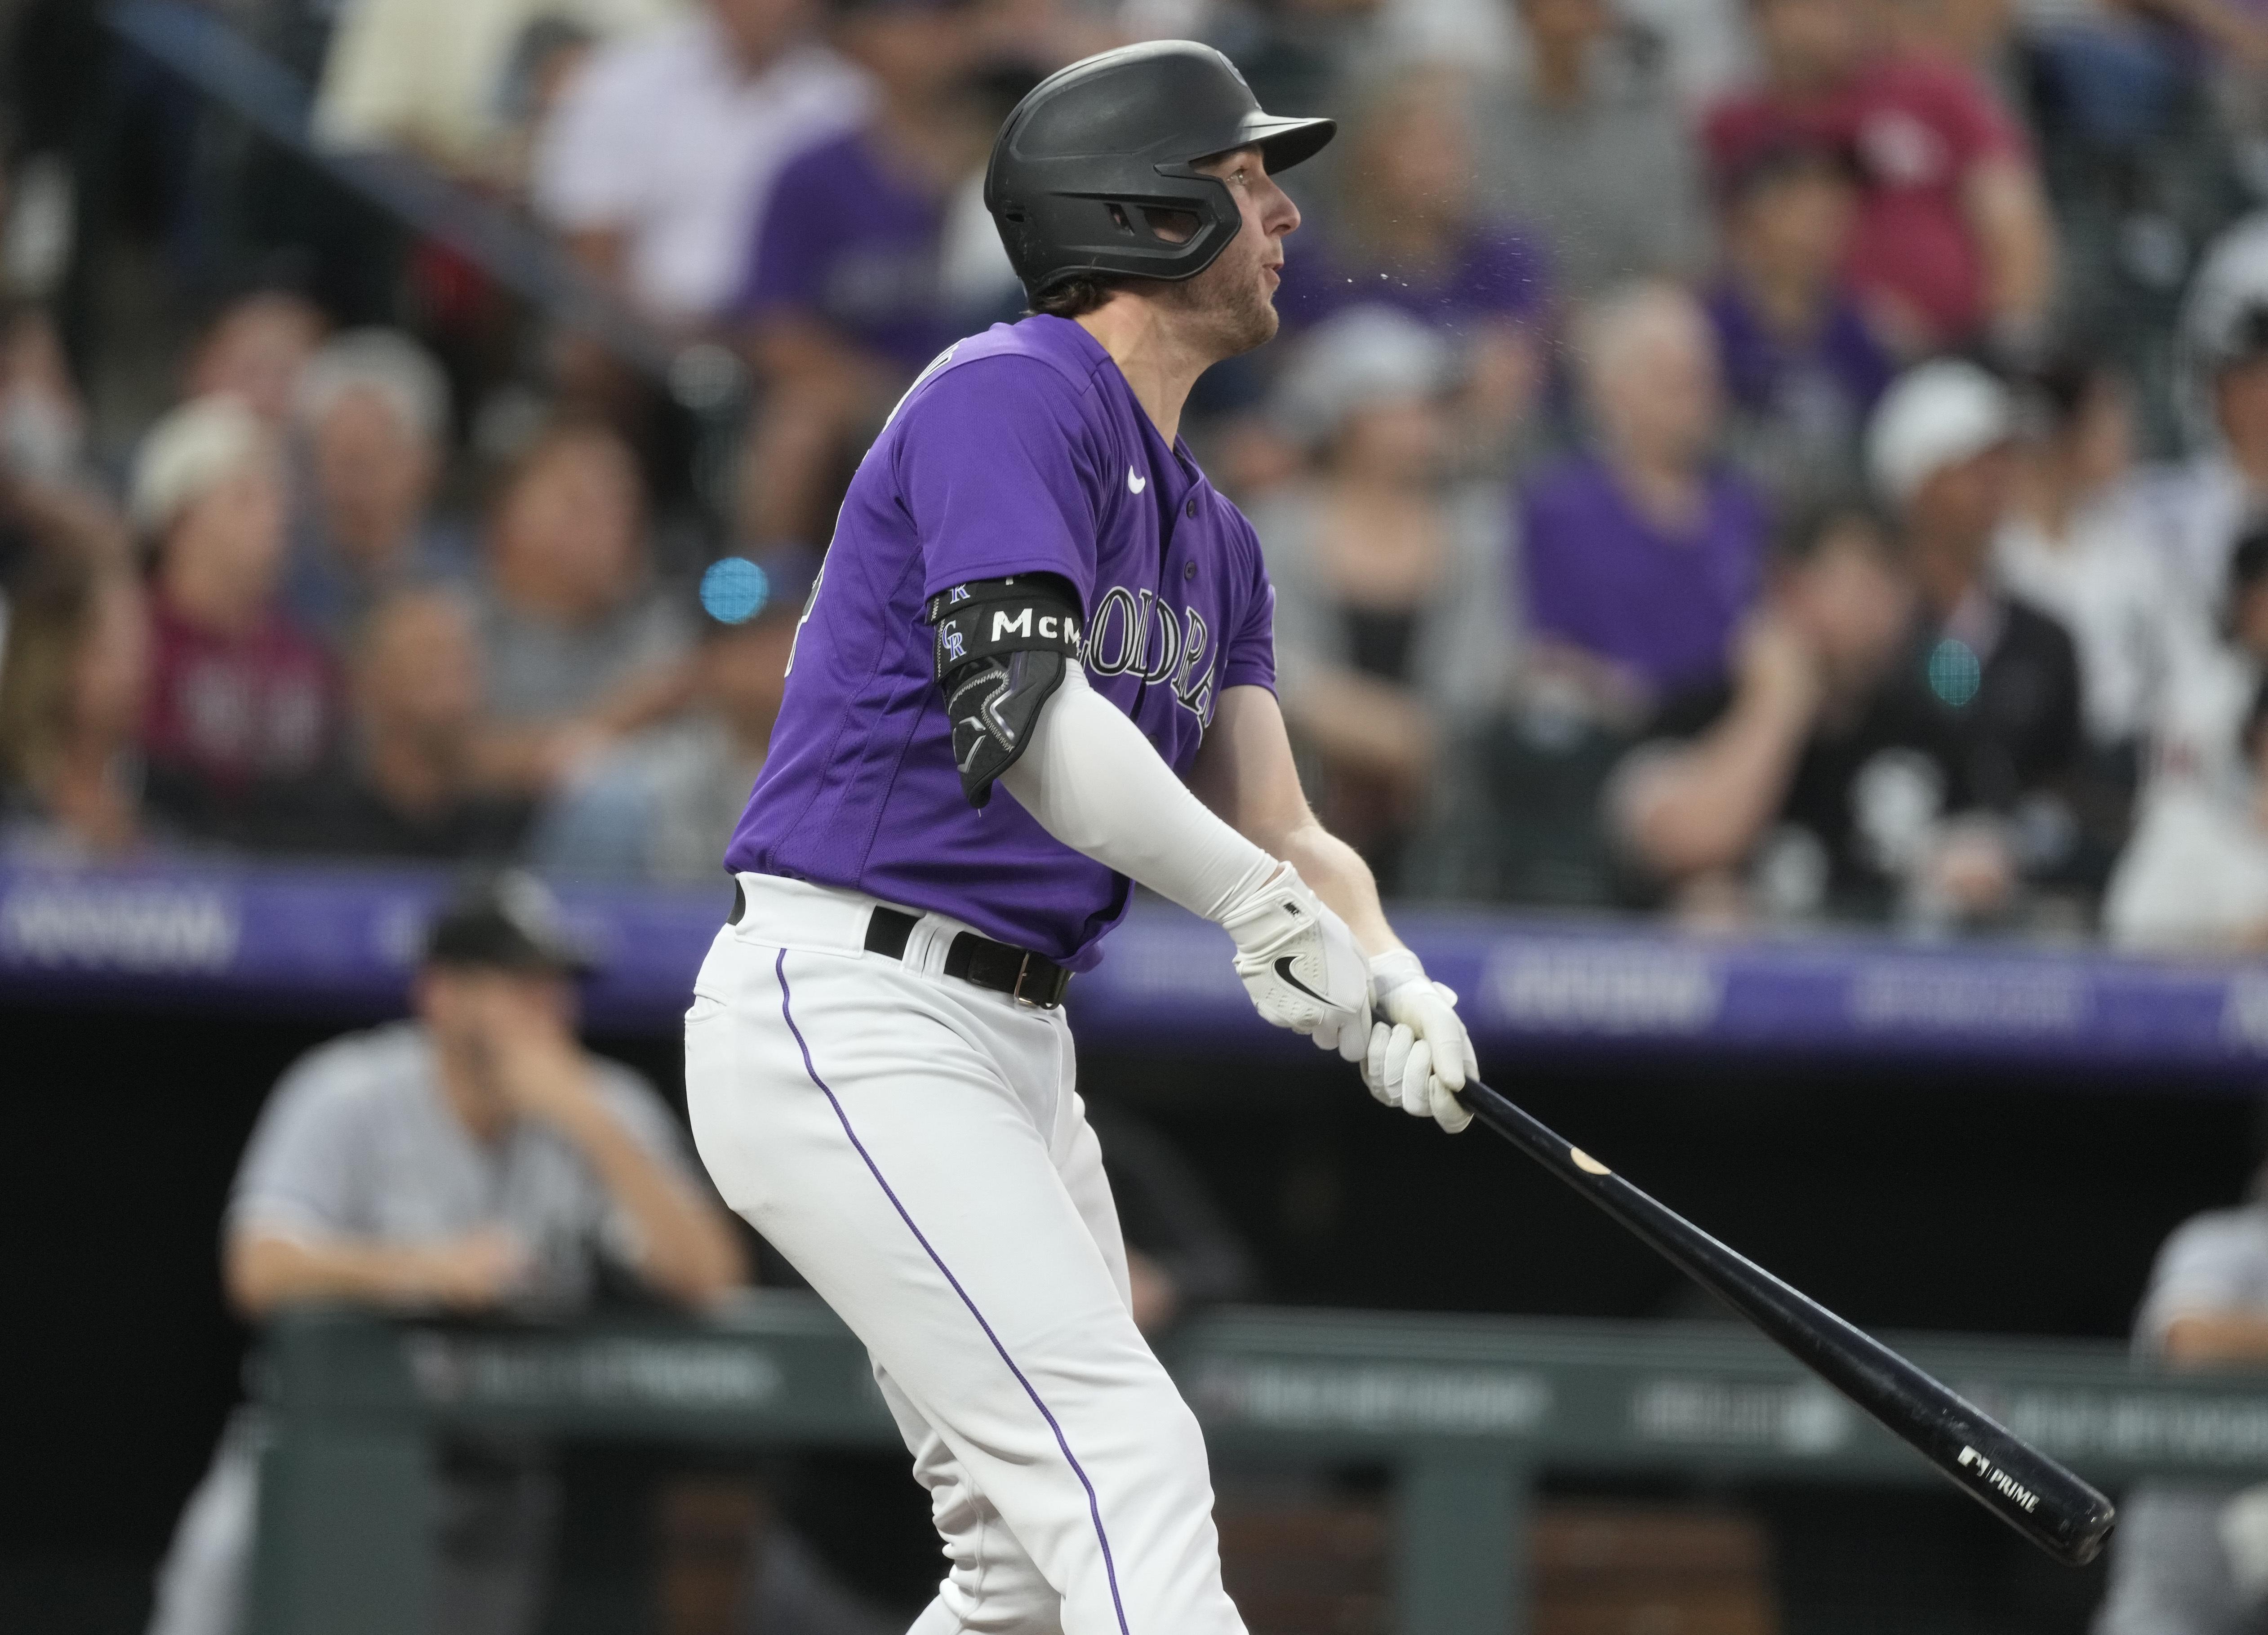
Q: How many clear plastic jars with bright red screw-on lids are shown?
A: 0